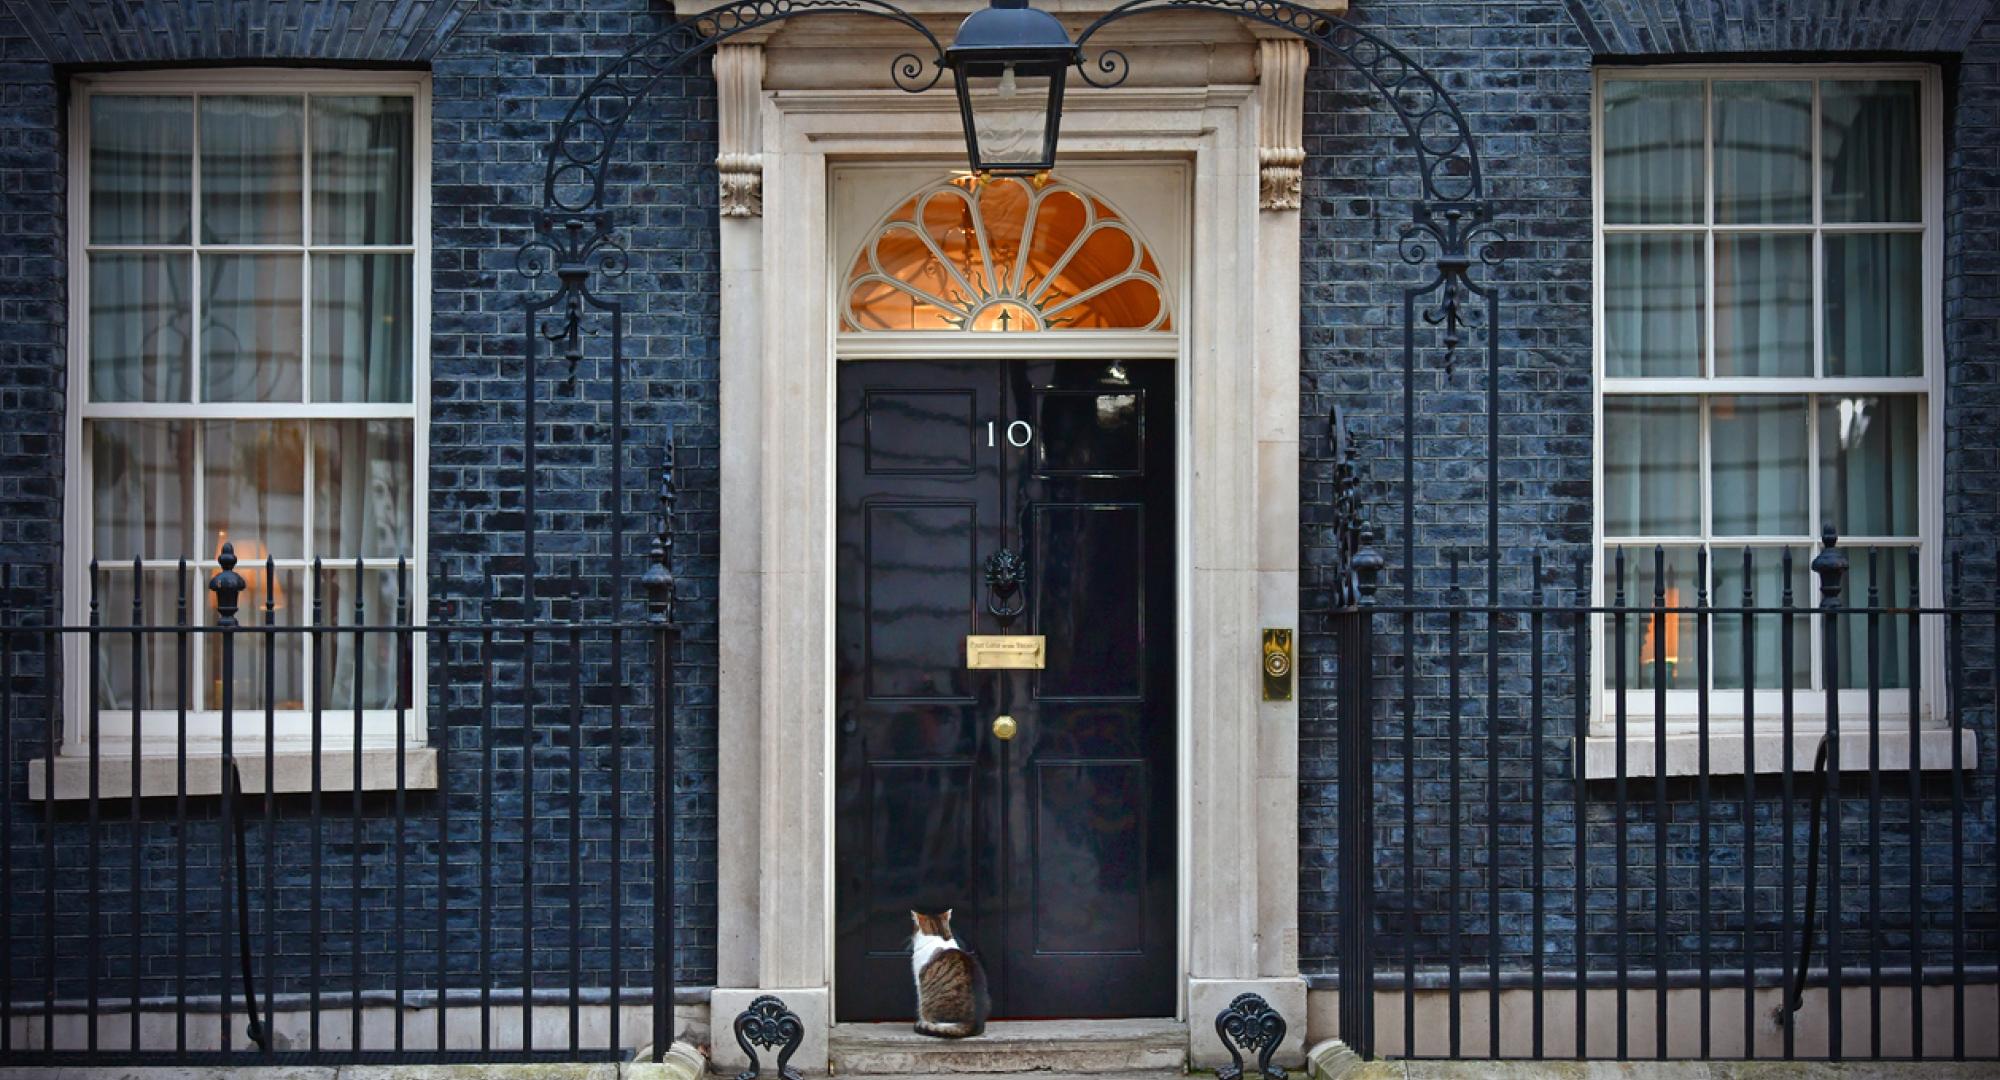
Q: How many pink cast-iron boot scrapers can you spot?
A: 0